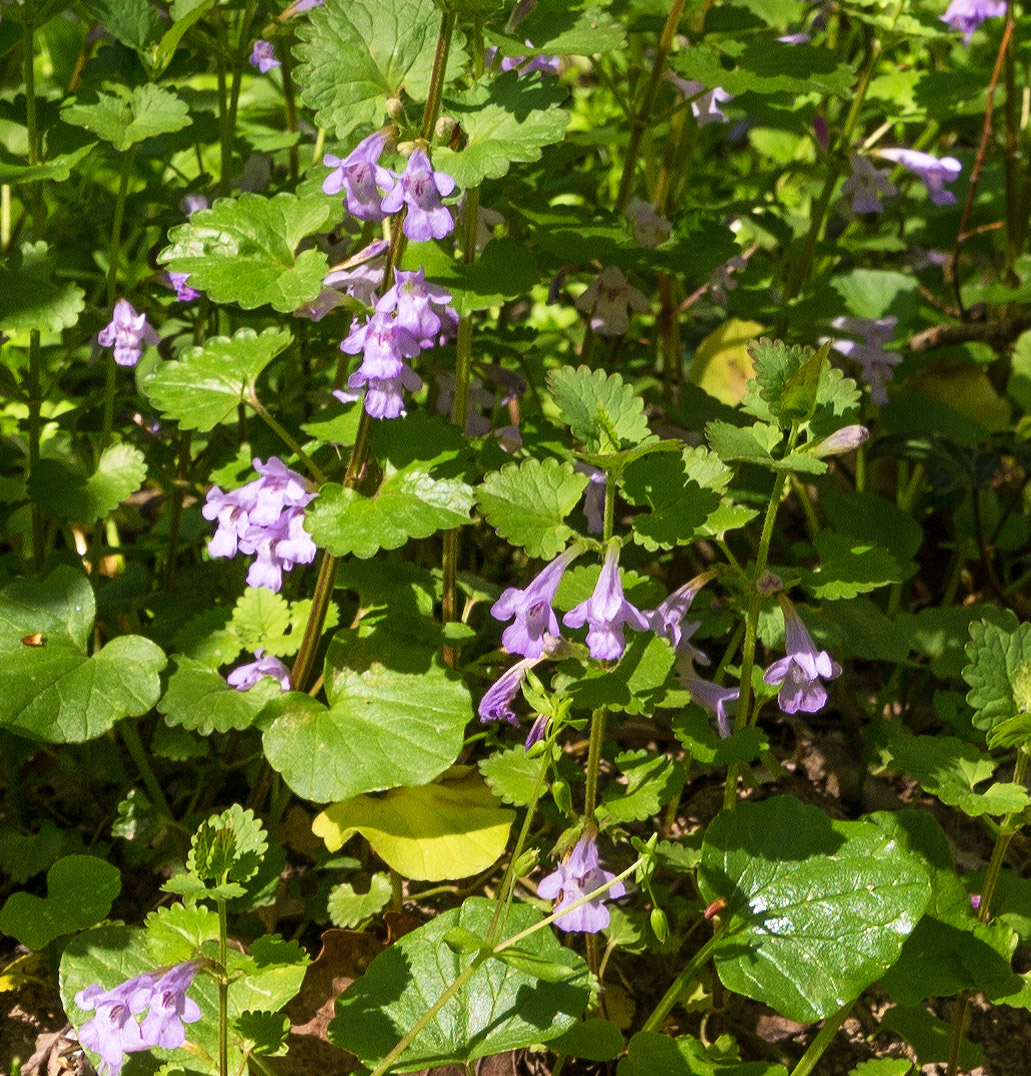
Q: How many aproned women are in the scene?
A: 0